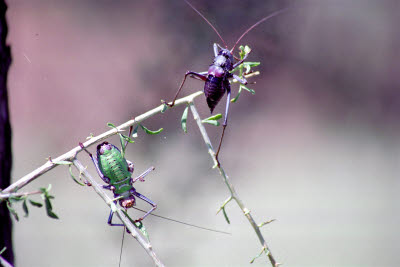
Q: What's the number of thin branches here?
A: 3